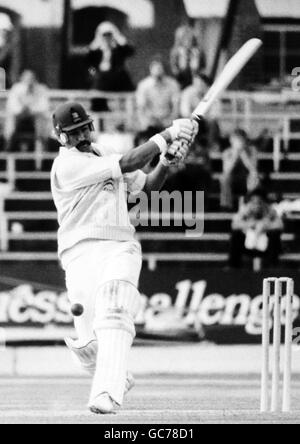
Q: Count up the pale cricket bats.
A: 1